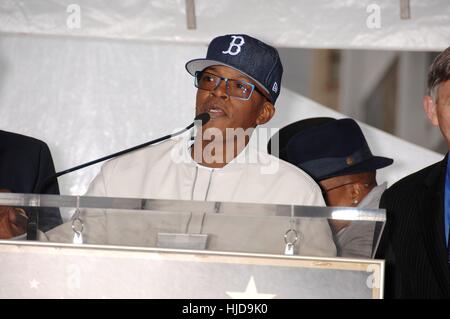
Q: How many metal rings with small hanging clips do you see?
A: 2